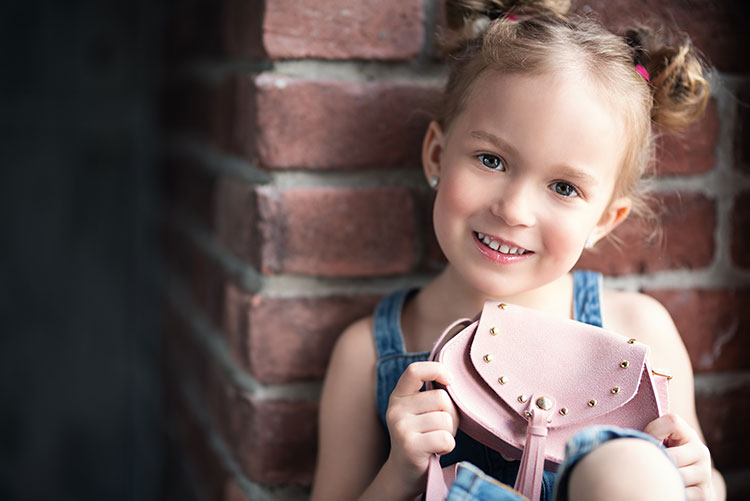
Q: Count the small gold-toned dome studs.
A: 11